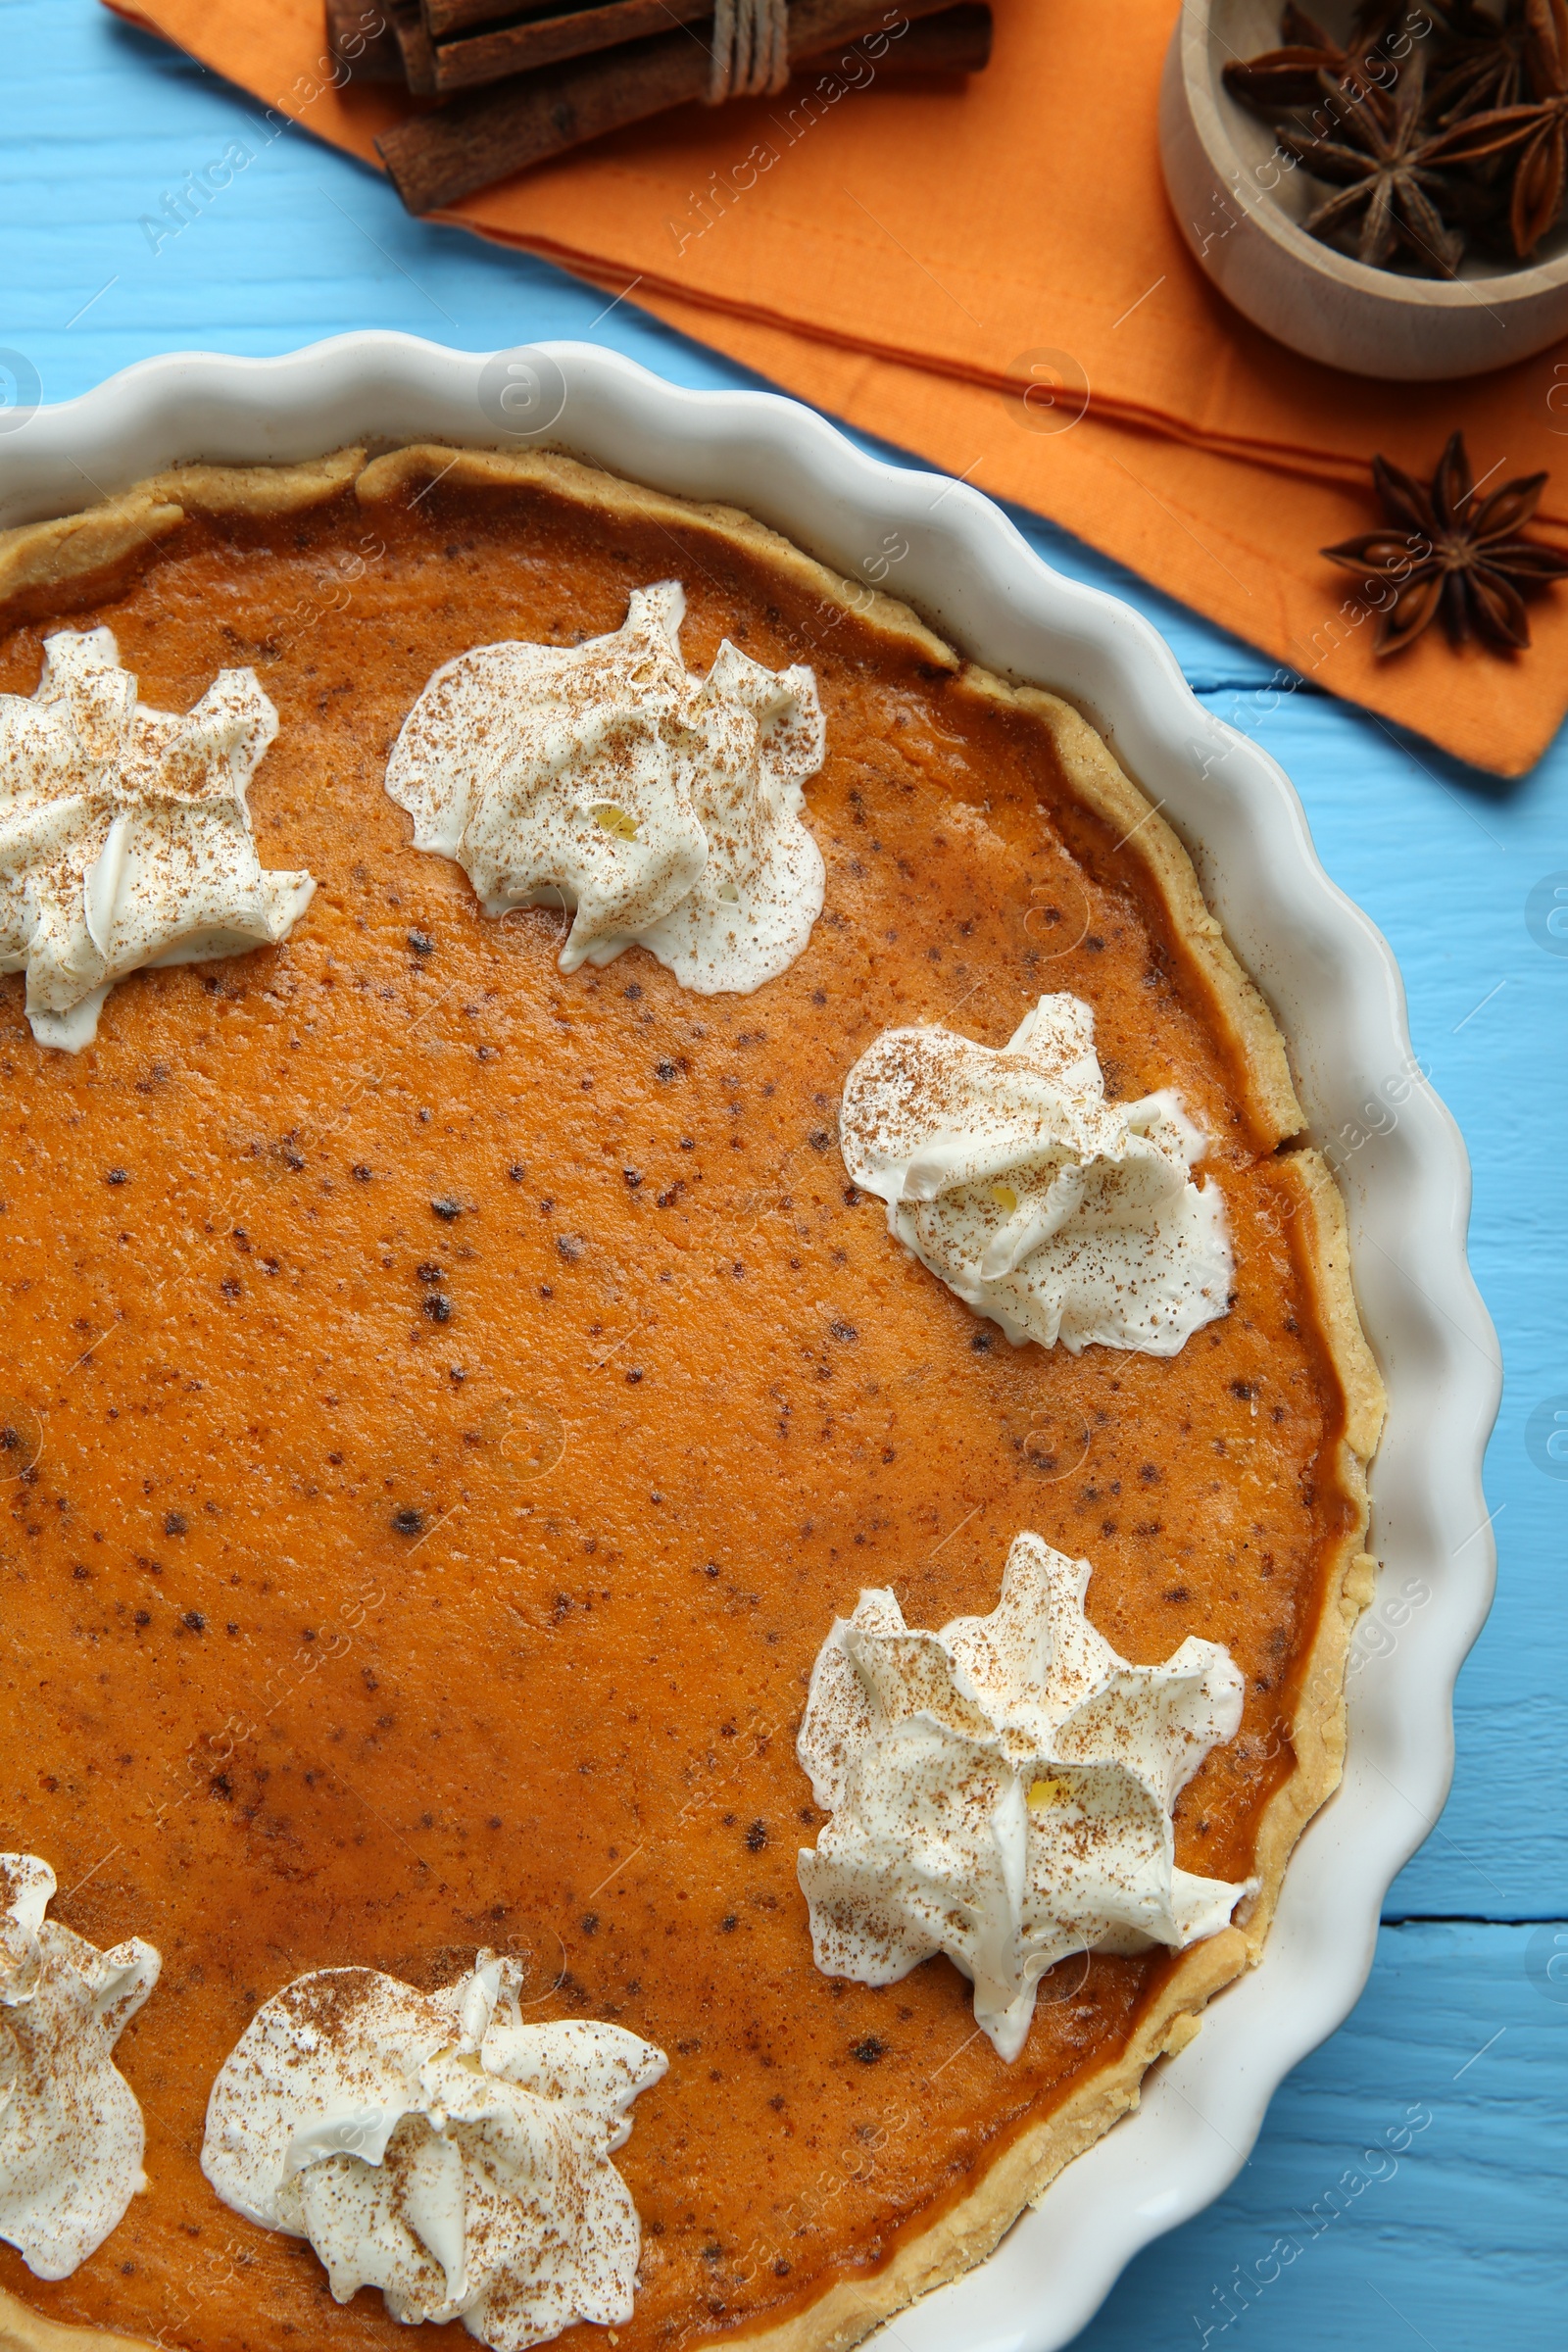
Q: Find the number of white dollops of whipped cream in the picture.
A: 6